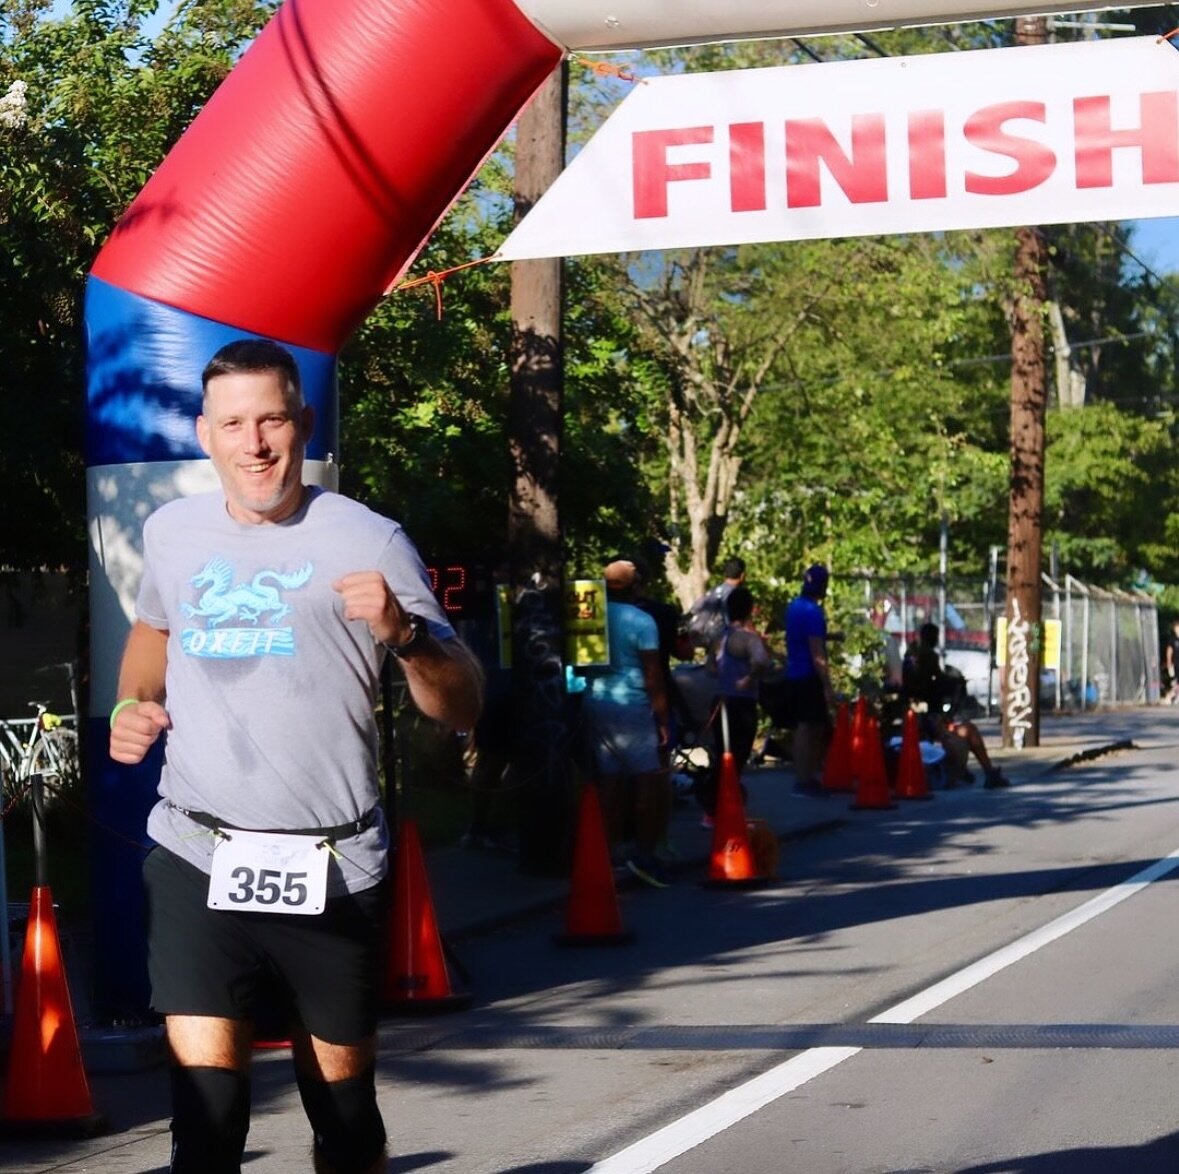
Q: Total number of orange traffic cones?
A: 8